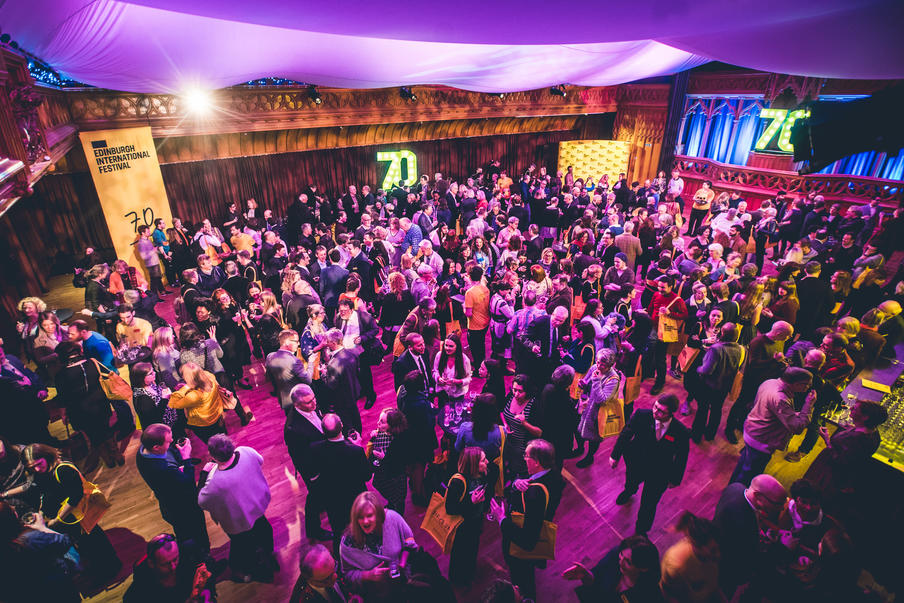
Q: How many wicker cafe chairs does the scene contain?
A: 0